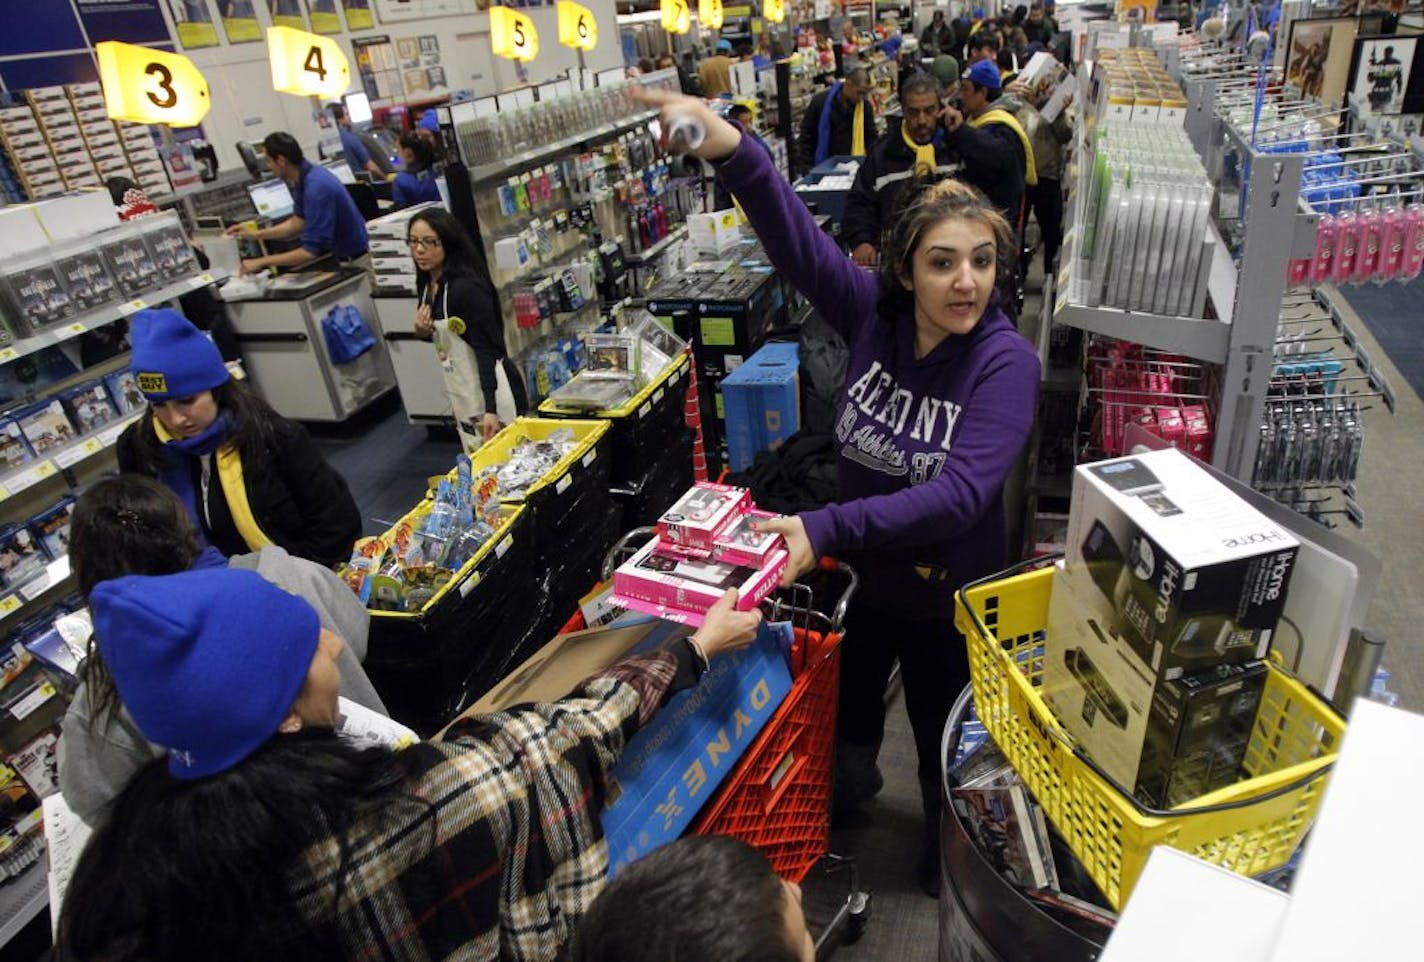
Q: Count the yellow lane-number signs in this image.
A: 7